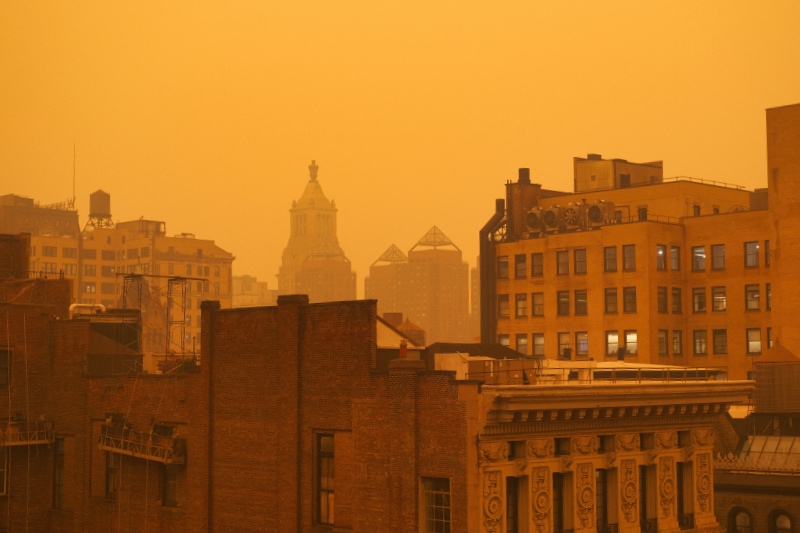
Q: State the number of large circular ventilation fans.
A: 4